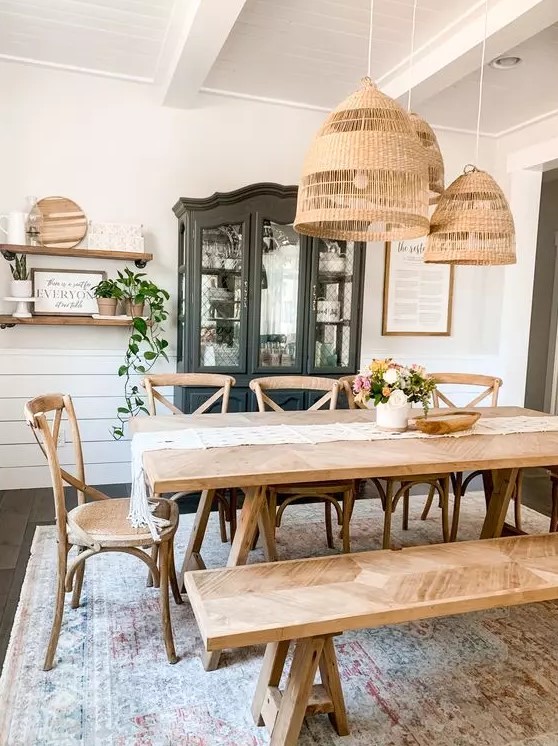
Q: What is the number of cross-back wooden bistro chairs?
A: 5